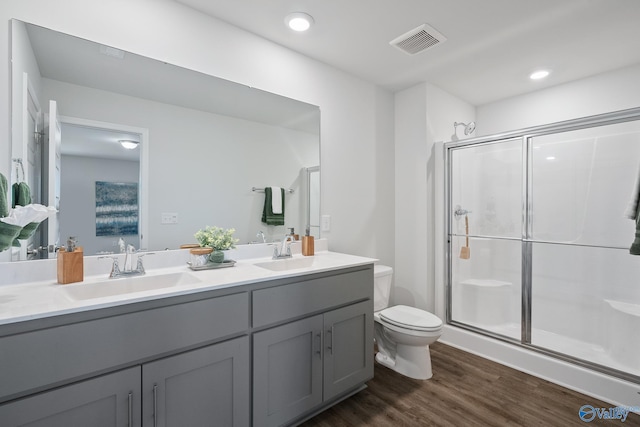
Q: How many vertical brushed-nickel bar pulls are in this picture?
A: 4